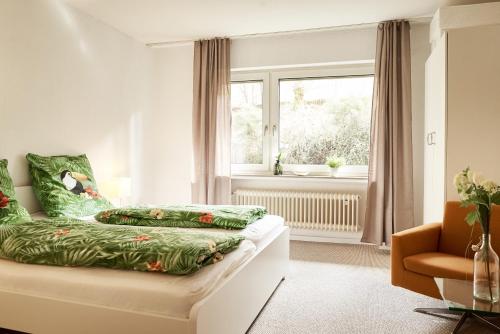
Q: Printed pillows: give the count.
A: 2